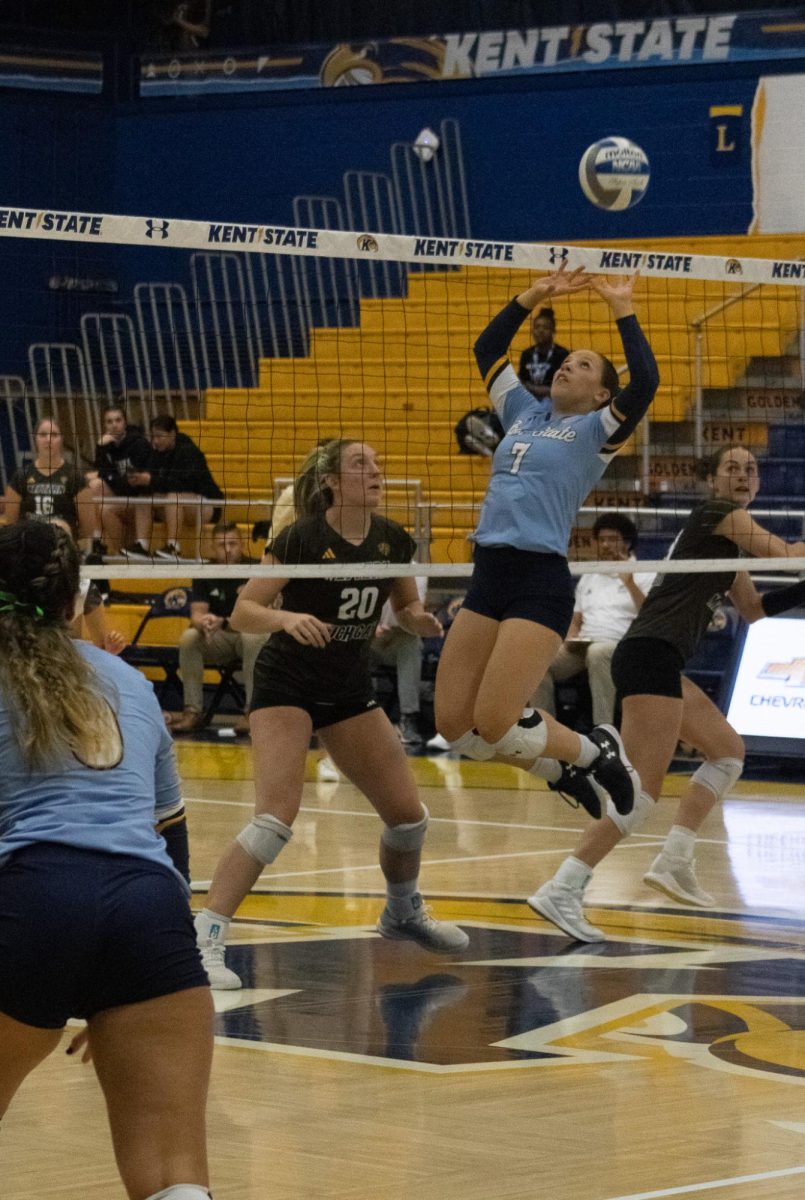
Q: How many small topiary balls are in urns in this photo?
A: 0